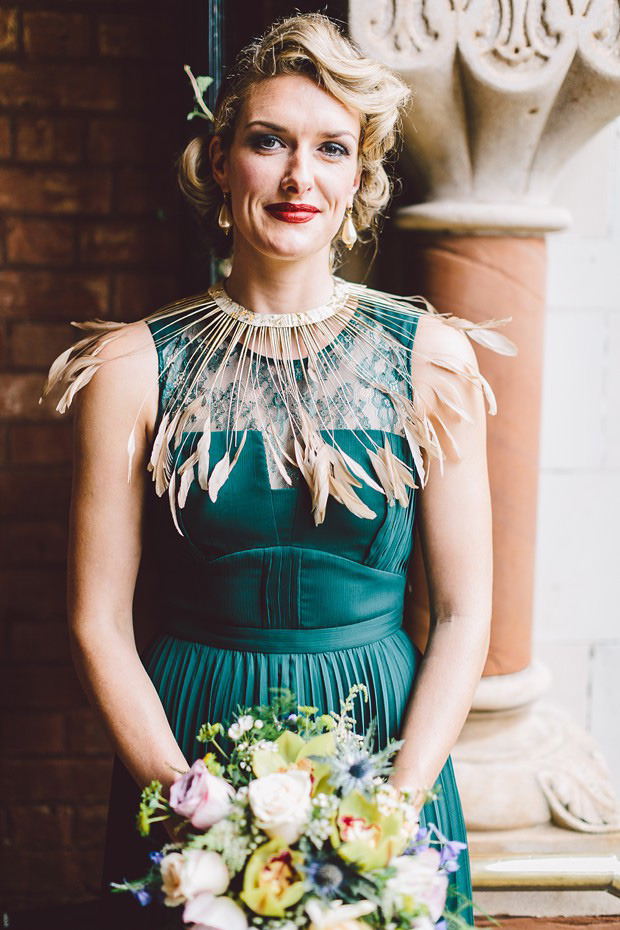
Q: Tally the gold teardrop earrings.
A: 2